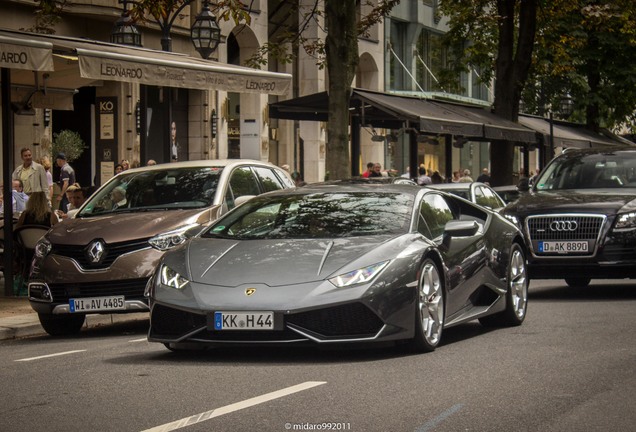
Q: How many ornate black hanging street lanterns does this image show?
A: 2